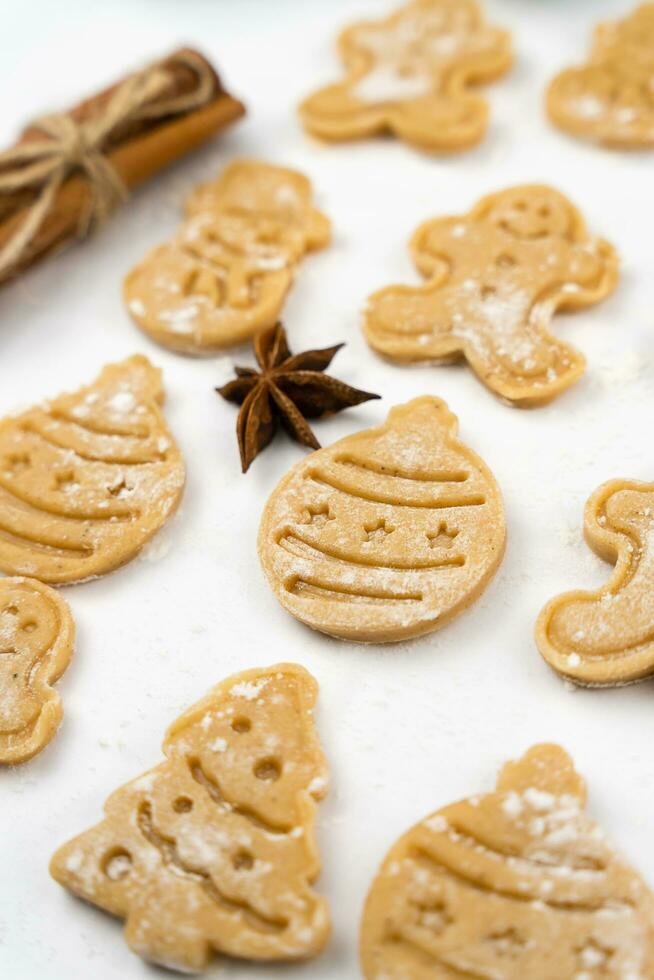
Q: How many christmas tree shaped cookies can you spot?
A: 1